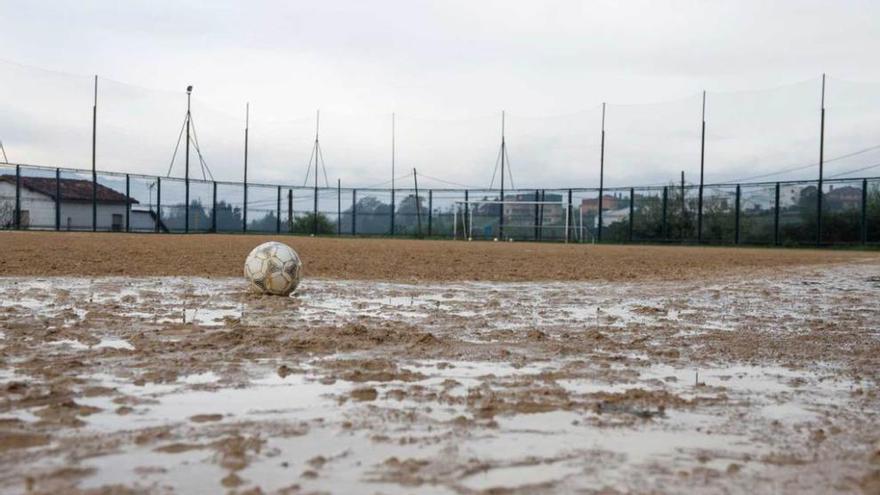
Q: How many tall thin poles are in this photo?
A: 9